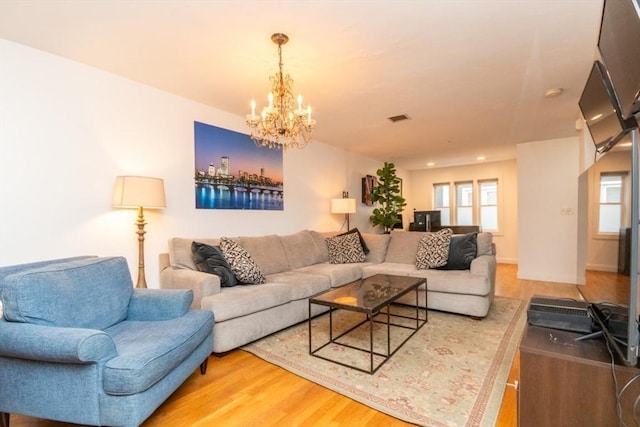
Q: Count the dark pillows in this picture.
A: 3